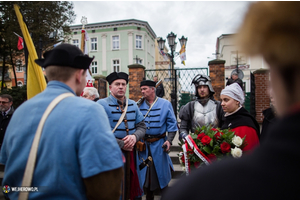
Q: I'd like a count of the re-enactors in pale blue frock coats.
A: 3